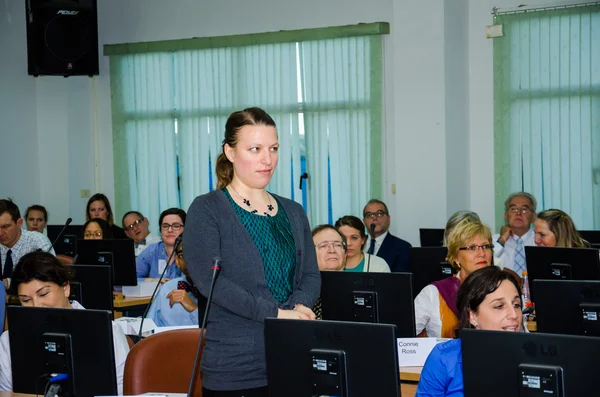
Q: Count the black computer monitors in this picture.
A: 12